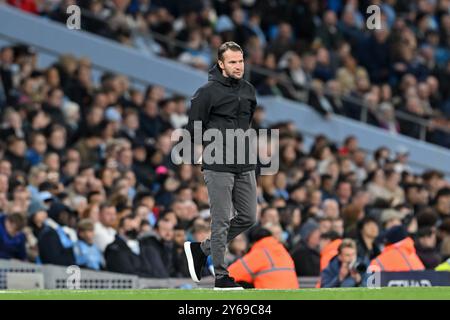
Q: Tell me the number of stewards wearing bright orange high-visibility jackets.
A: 3